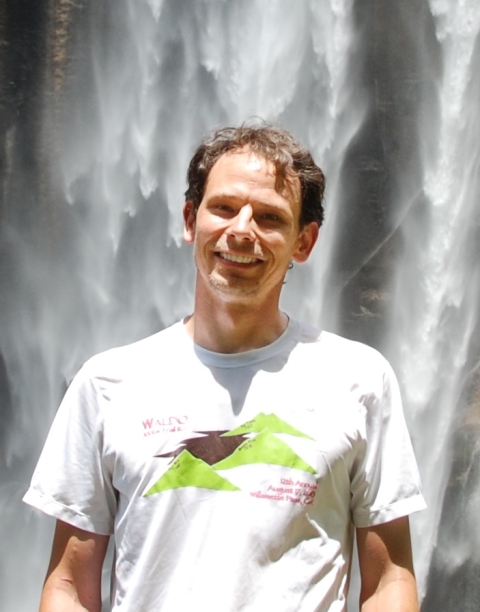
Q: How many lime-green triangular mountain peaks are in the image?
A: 3